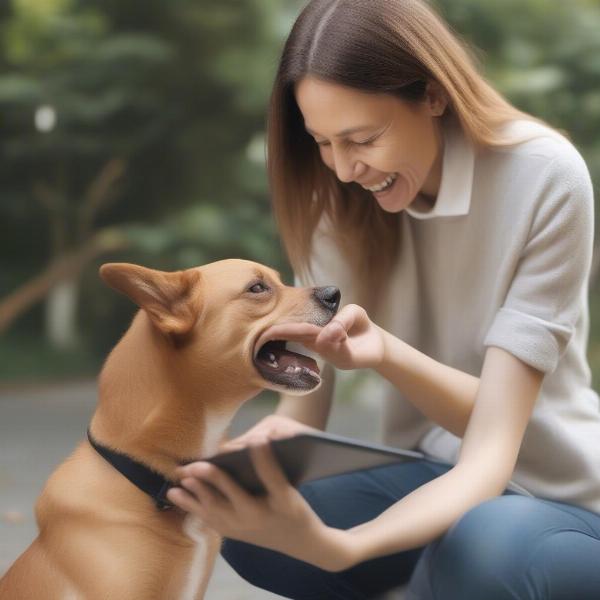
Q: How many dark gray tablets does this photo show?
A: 1